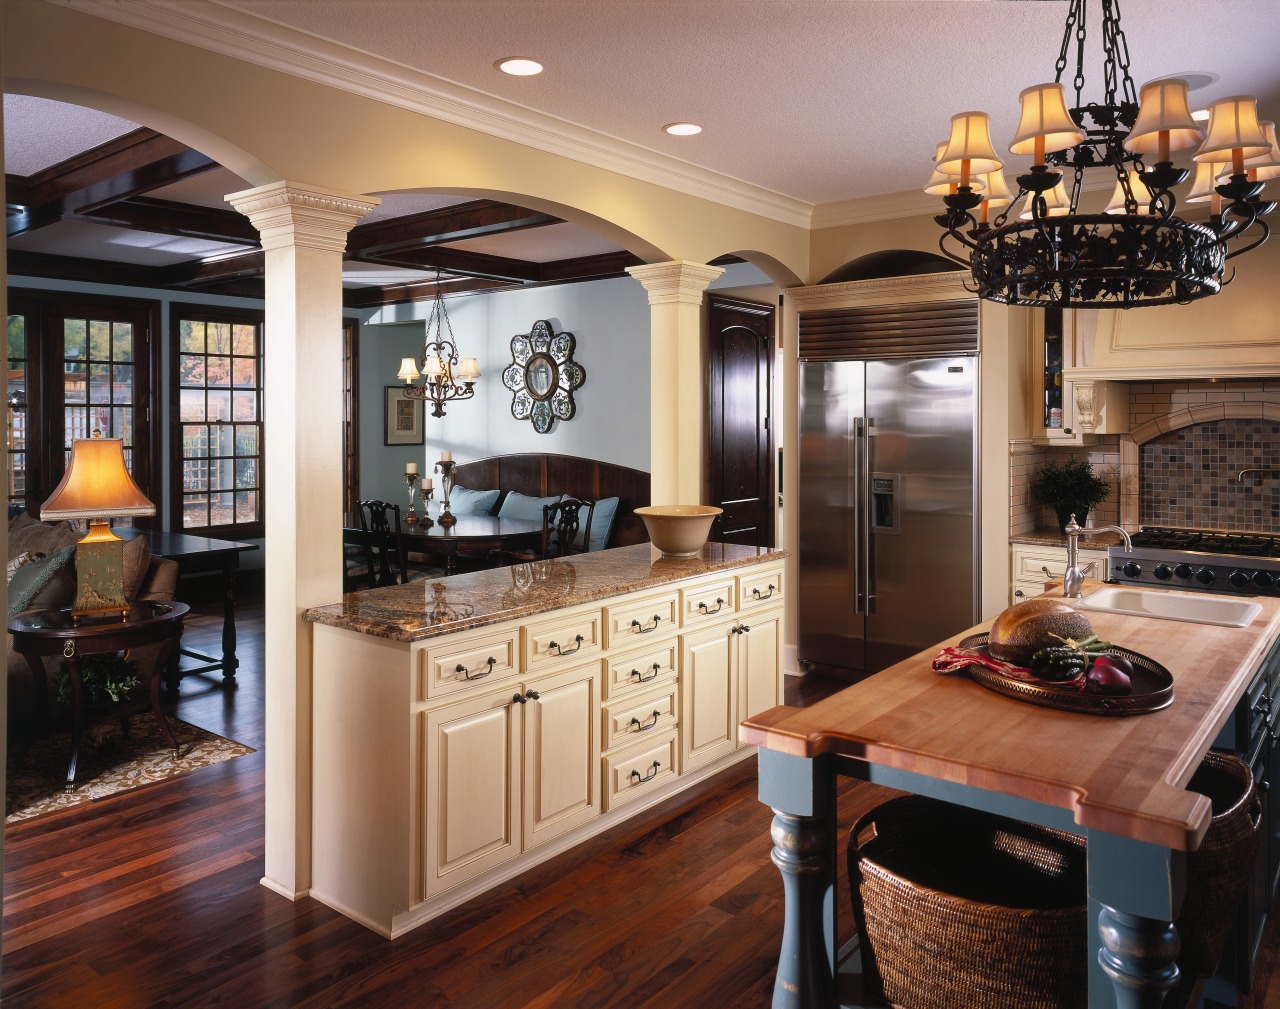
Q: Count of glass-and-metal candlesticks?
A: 3